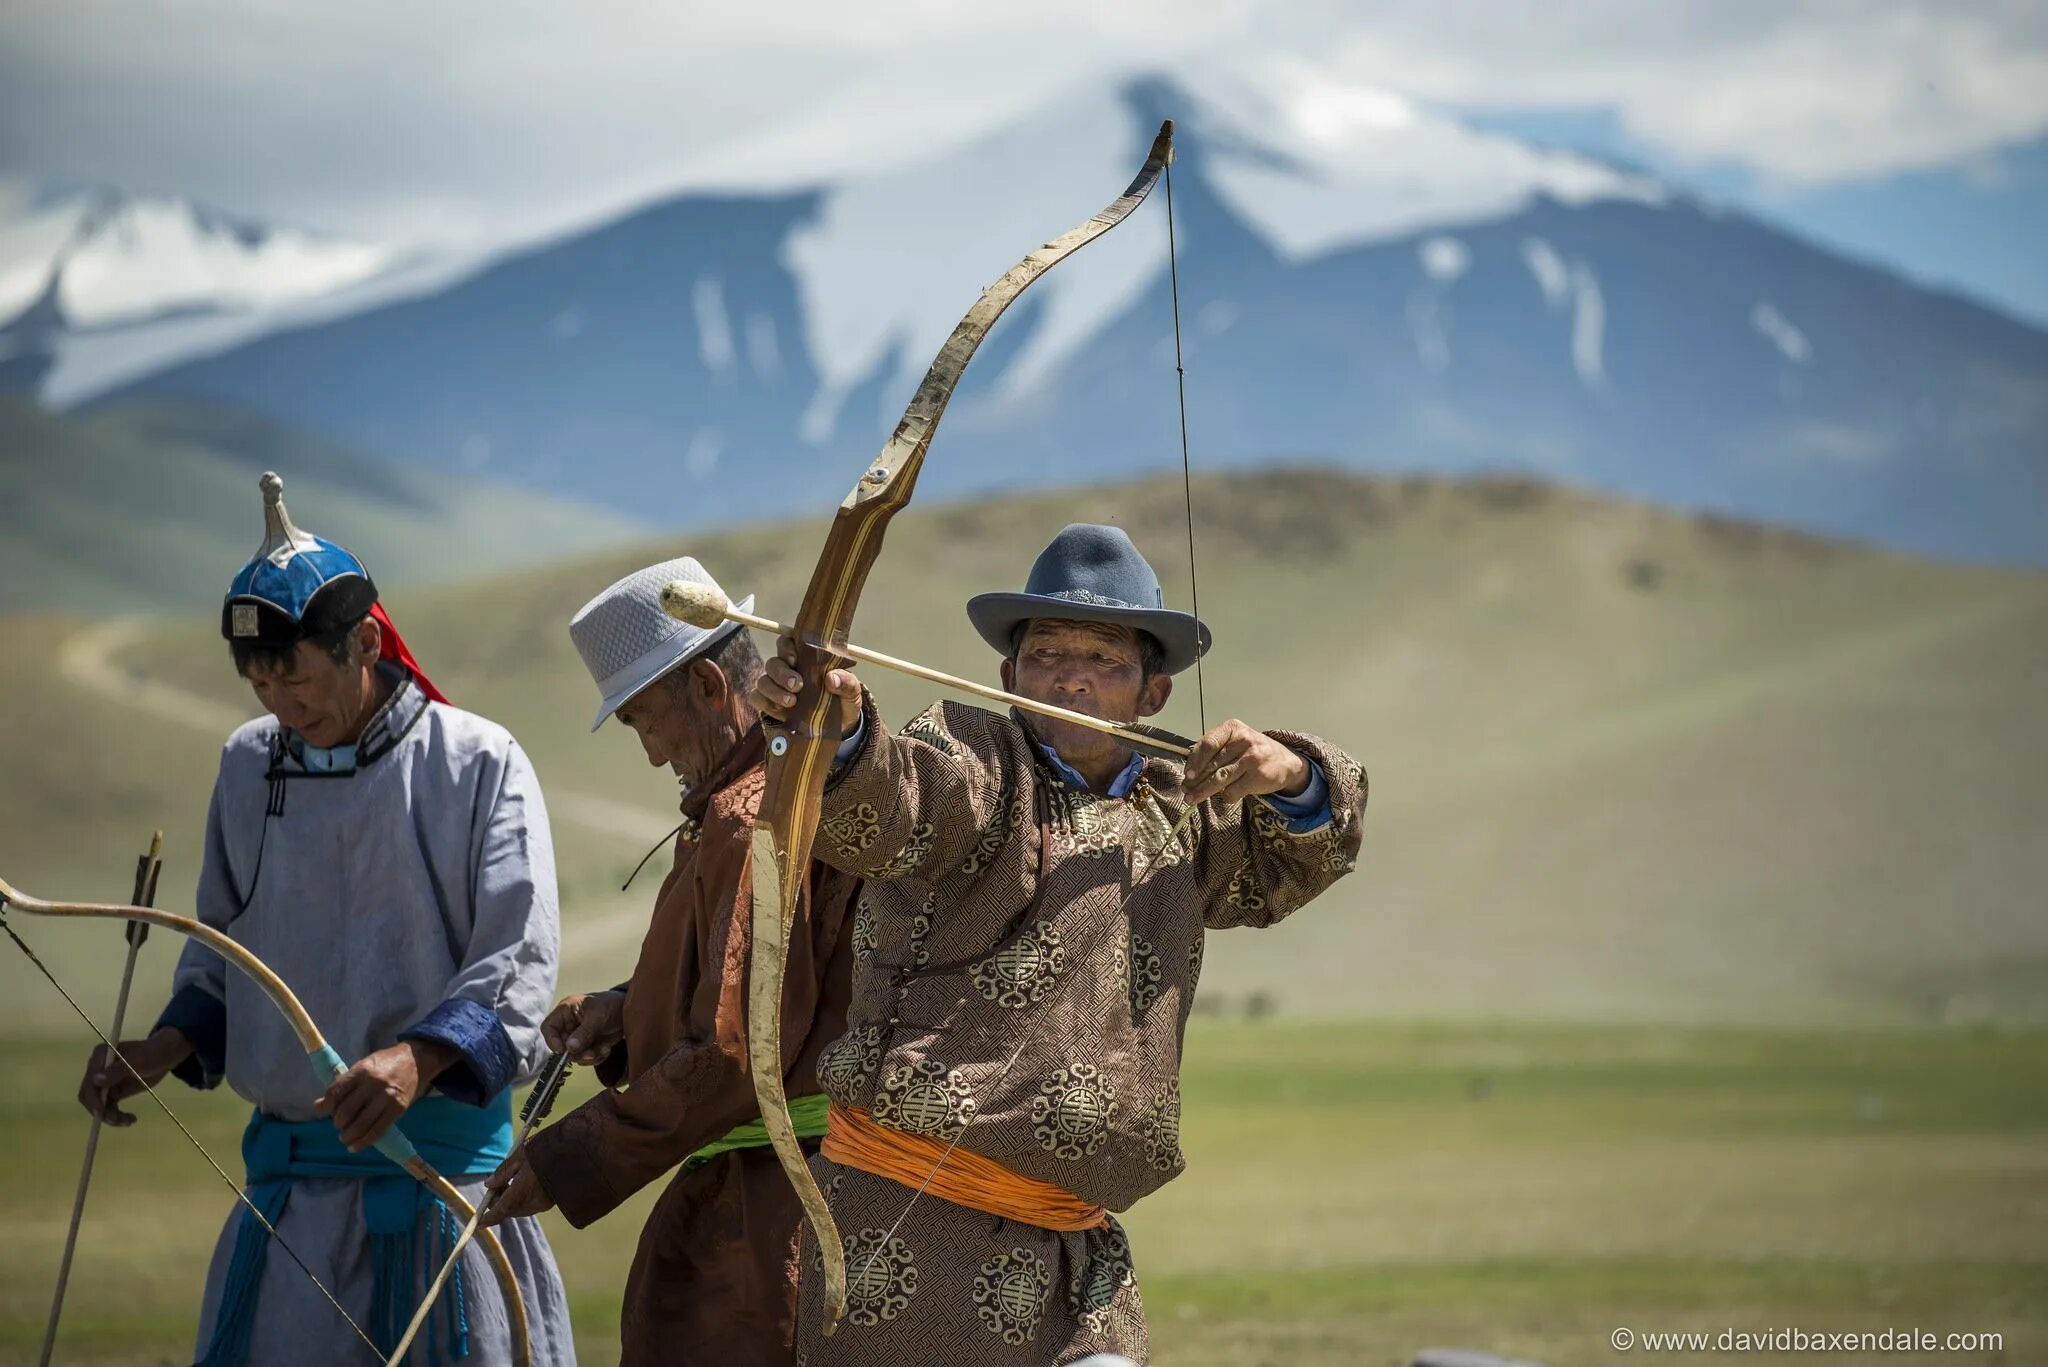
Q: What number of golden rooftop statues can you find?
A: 0